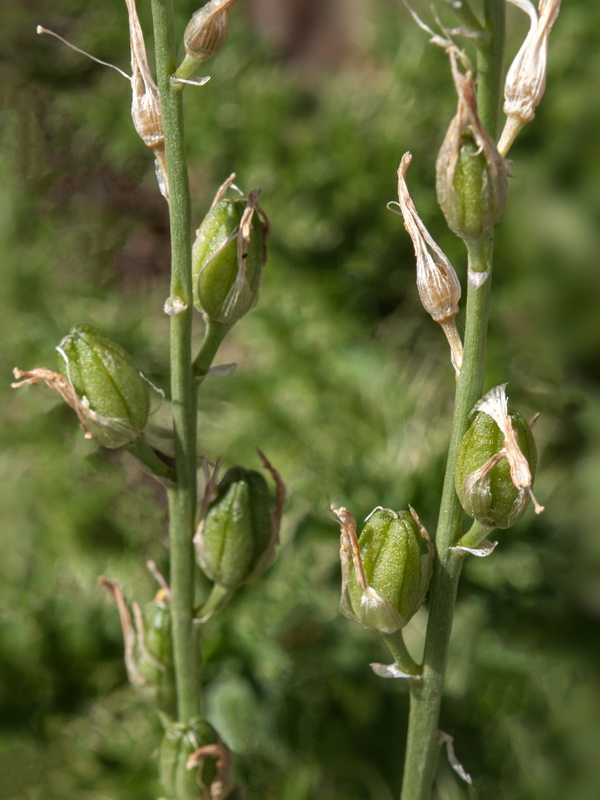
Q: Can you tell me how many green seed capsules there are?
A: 8